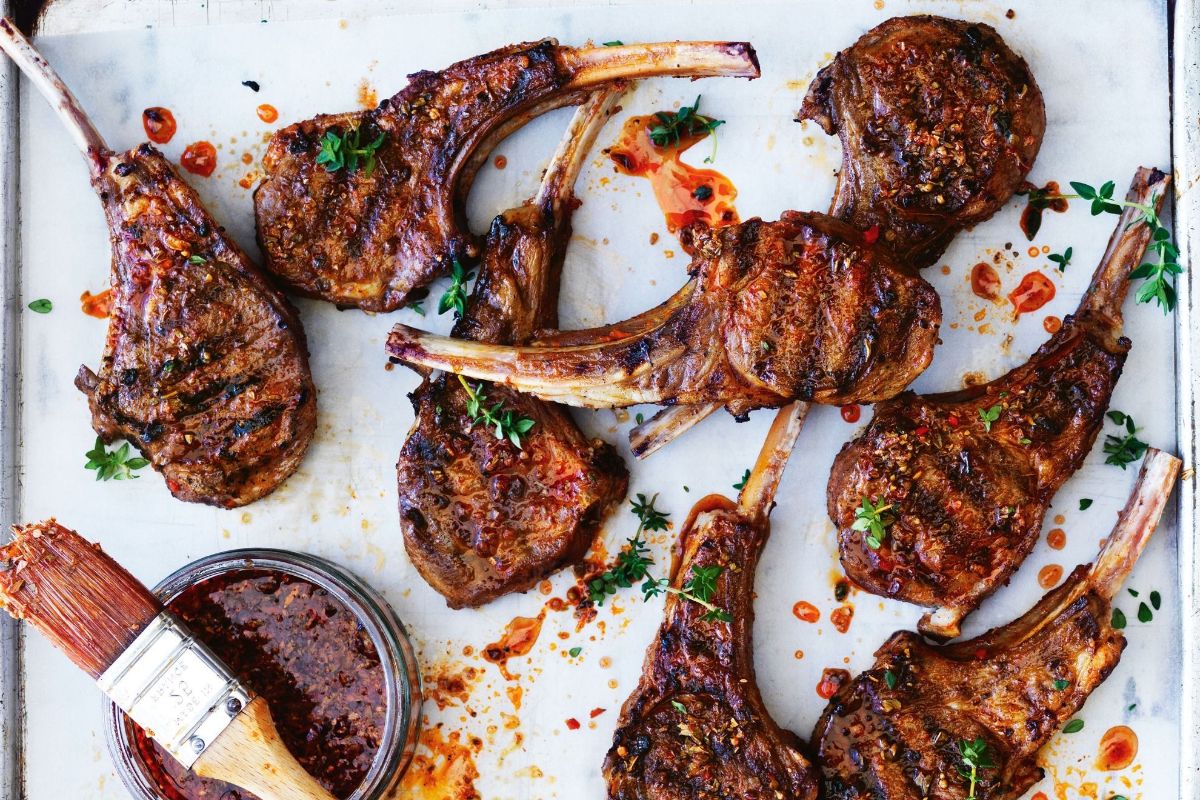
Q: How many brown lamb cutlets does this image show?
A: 8